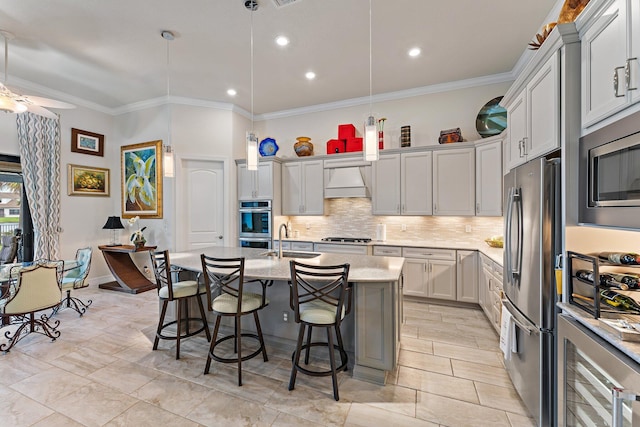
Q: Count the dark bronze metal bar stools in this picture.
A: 3